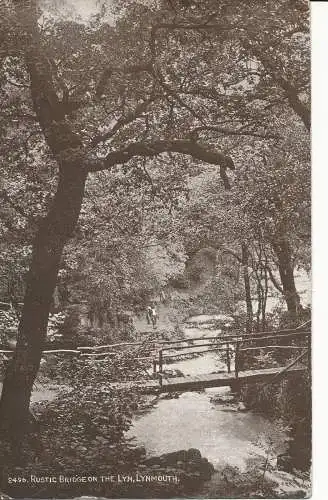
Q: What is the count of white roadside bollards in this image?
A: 0